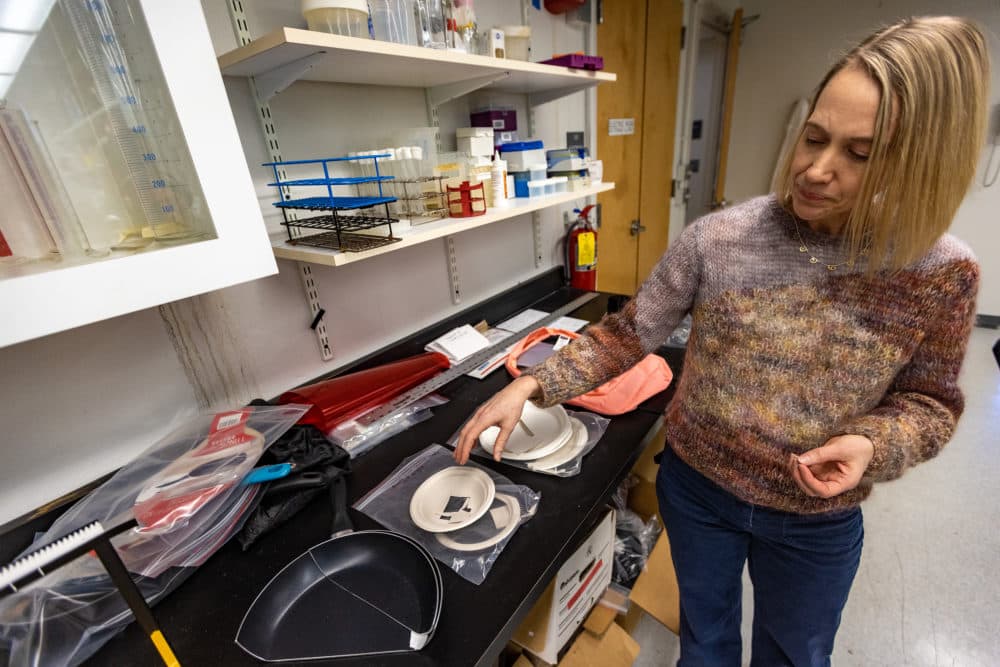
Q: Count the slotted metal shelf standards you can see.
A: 3